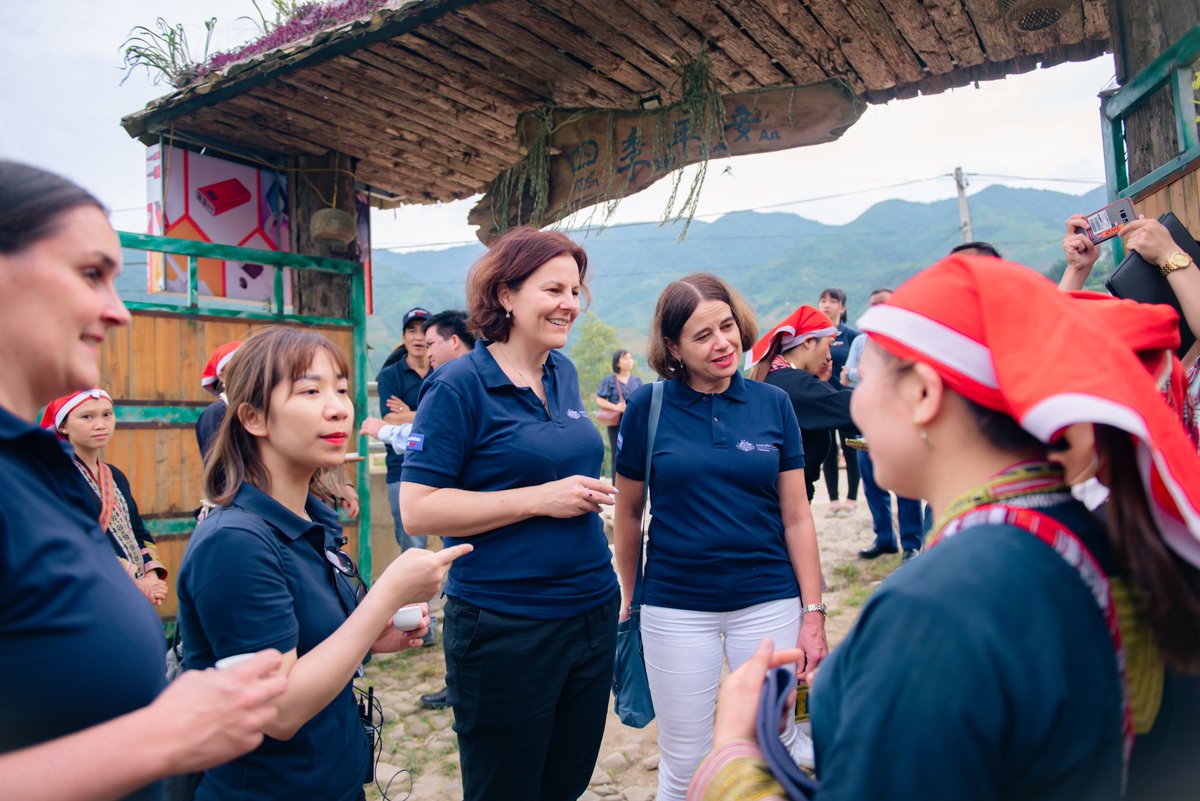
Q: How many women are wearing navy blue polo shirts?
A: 4